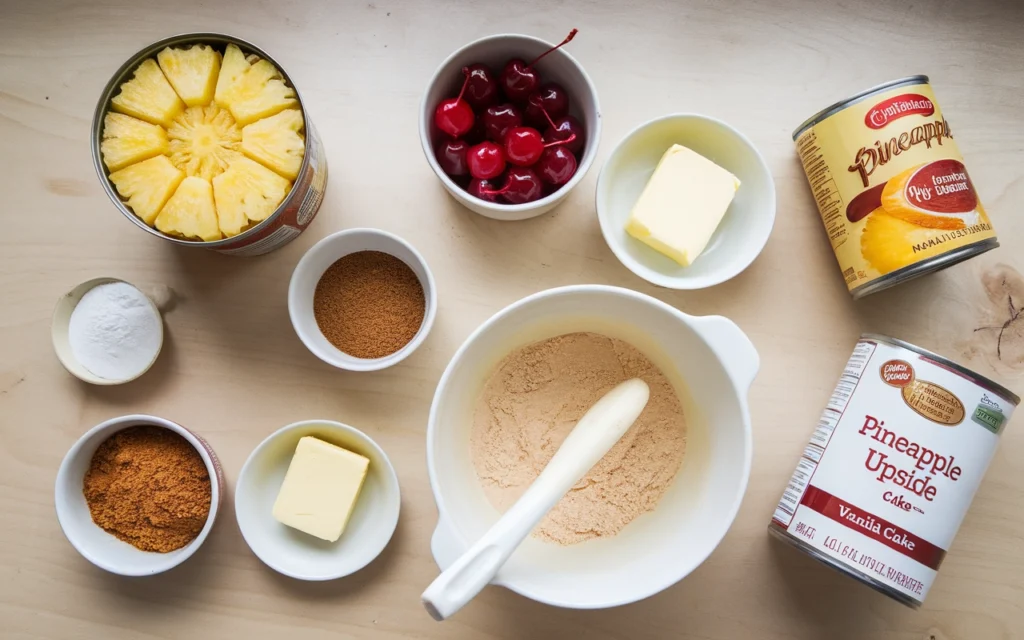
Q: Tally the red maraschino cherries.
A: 12